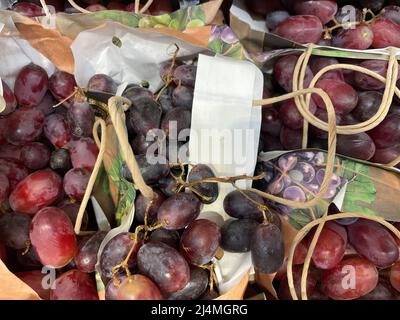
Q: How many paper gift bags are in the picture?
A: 6